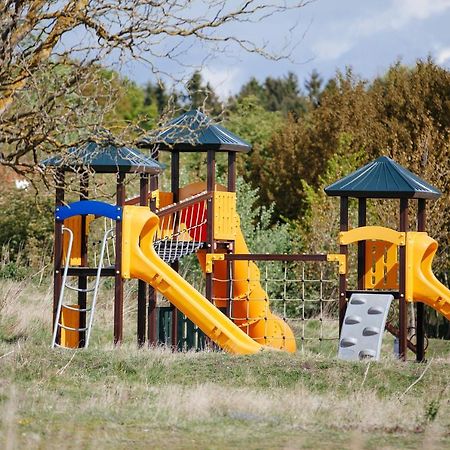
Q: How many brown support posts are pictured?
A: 12